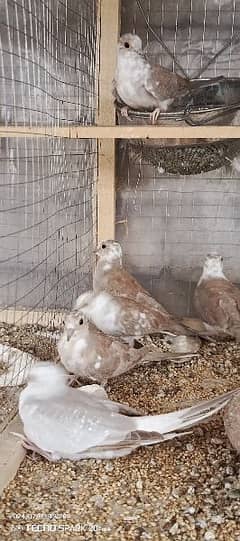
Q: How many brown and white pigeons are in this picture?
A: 5